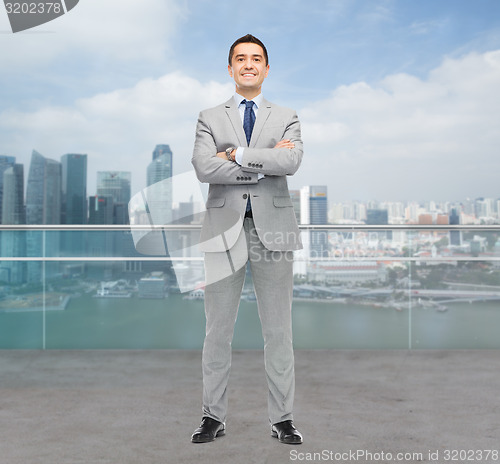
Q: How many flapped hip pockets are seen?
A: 2